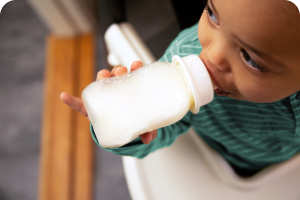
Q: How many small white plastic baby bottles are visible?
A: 1